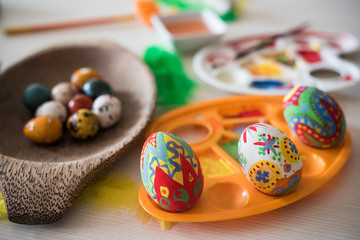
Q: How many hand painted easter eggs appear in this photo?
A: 3